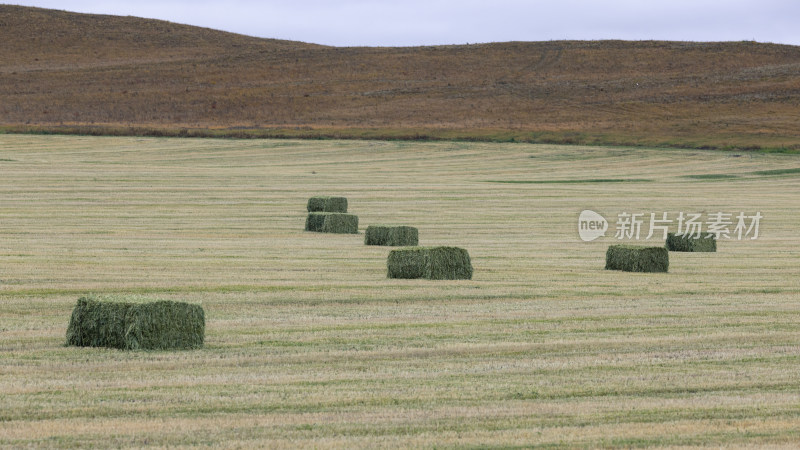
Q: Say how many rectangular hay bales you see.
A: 7